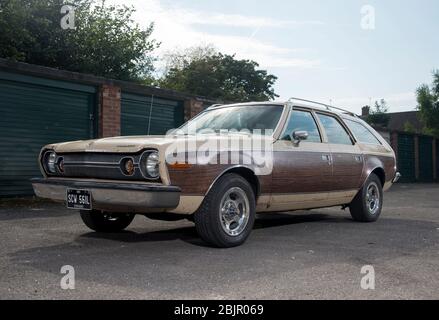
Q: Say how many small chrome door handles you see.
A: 2